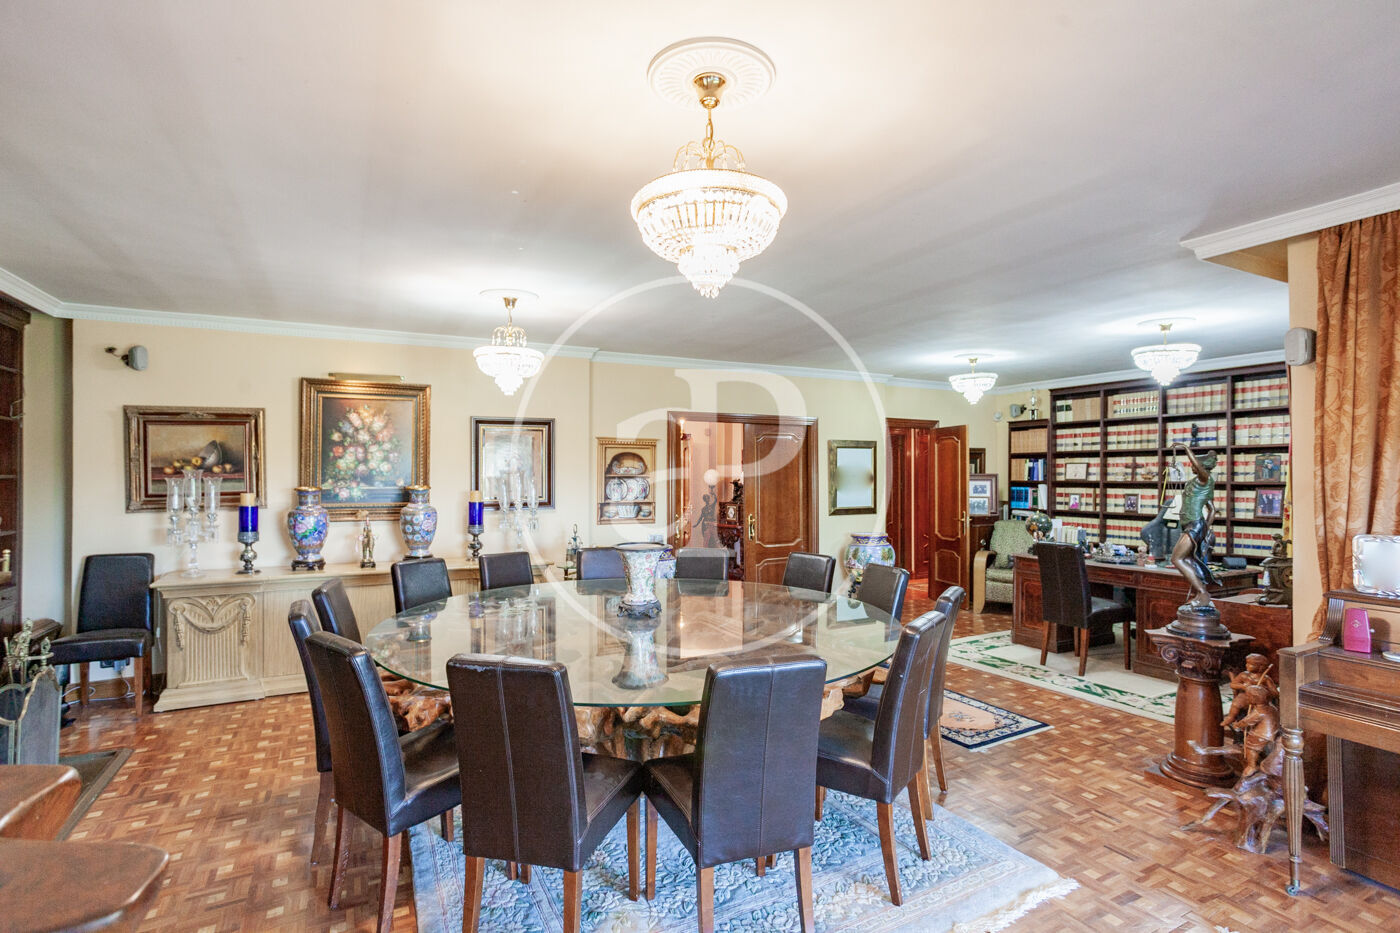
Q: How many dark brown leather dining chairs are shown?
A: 15